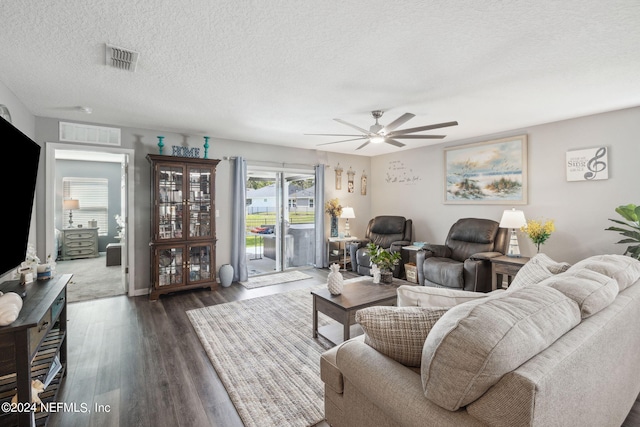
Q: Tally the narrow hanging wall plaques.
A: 3